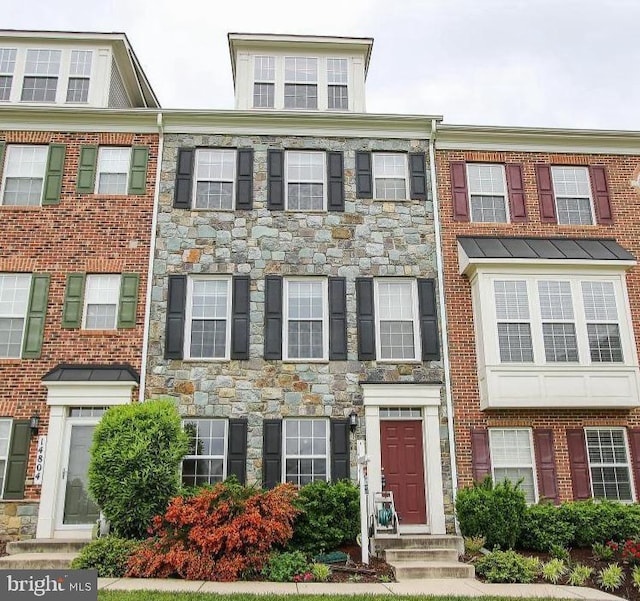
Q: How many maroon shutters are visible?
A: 8